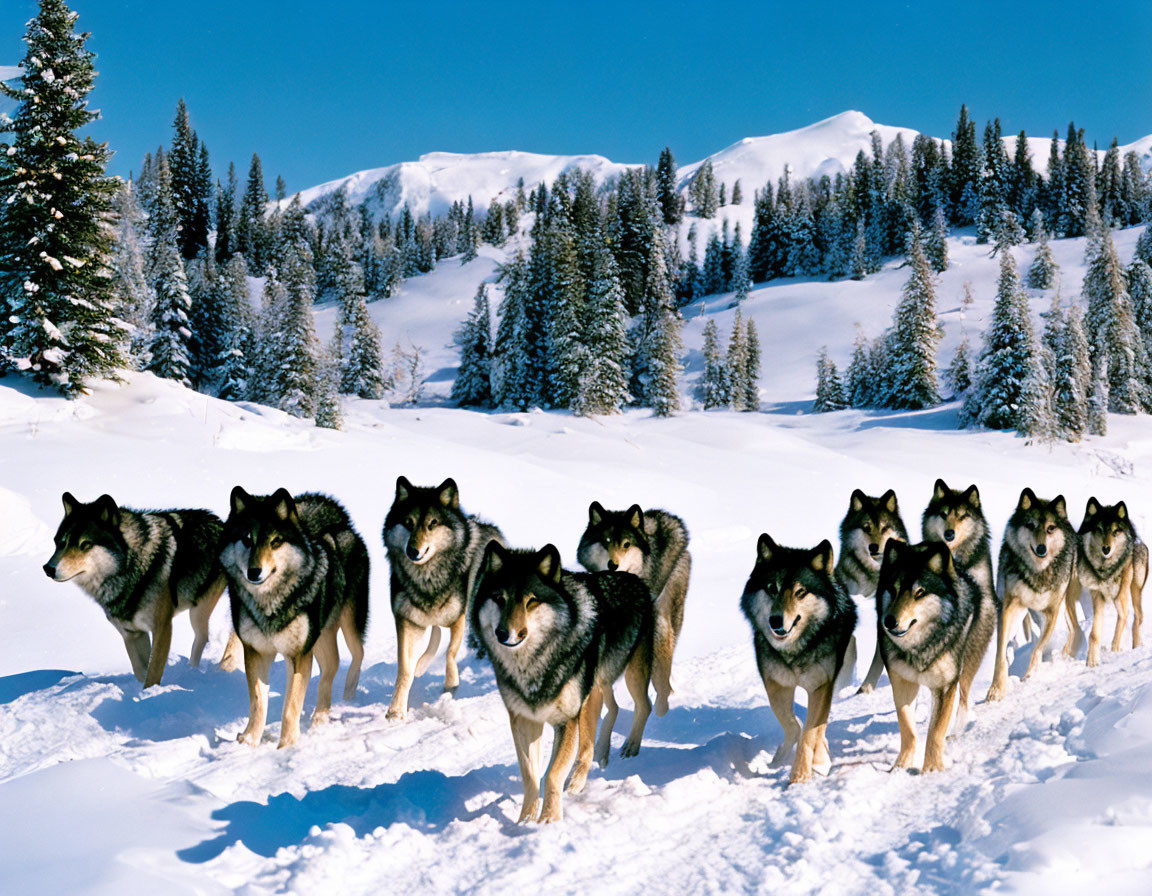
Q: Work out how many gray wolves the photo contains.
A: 11